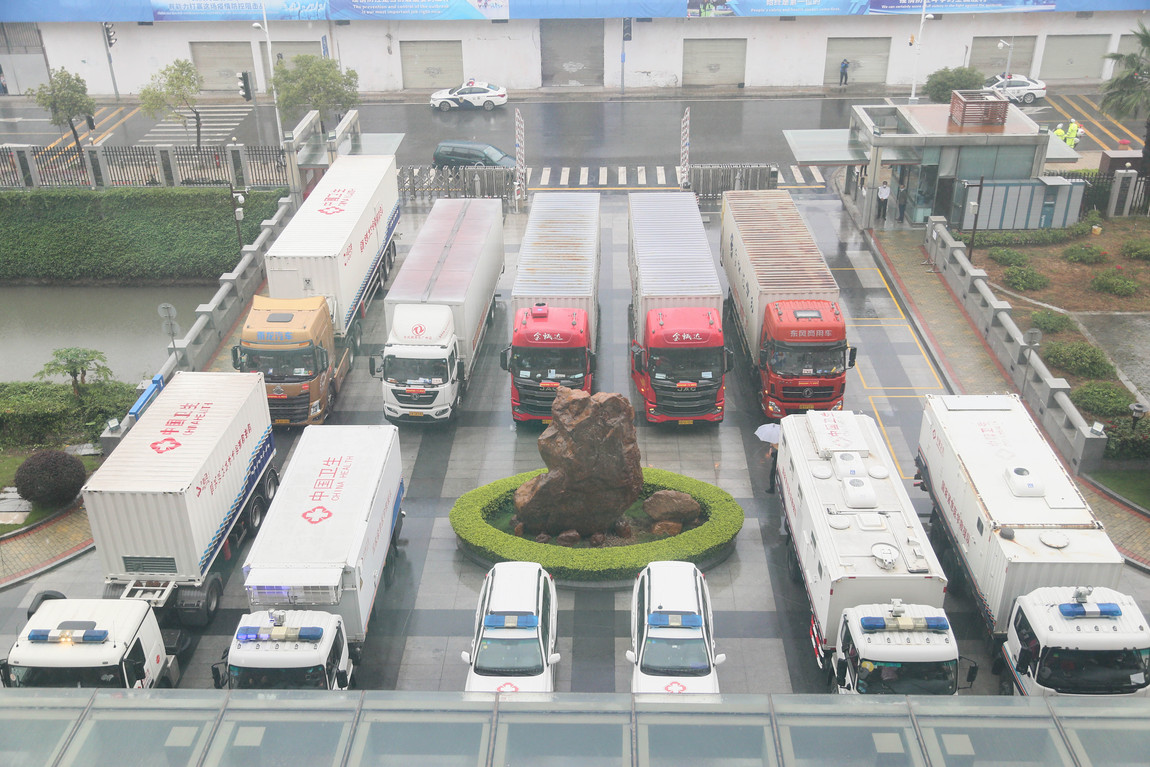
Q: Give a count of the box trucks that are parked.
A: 9